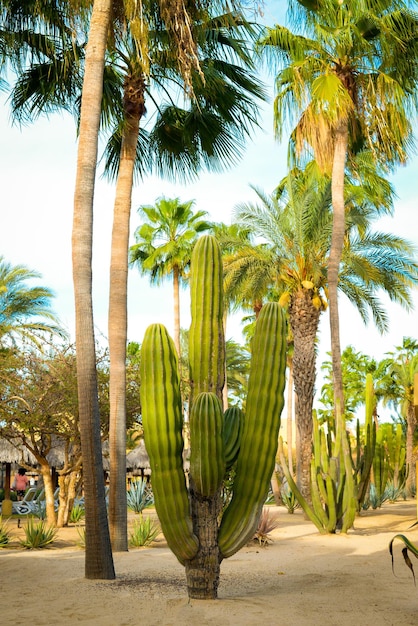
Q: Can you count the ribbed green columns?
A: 5